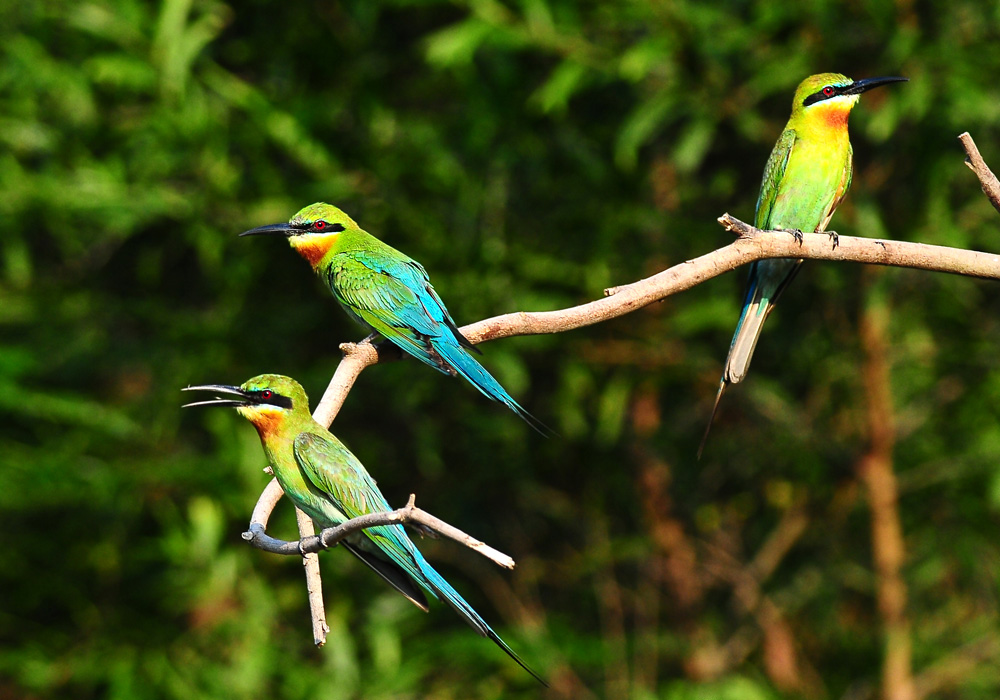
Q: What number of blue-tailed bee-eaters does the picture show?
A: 3